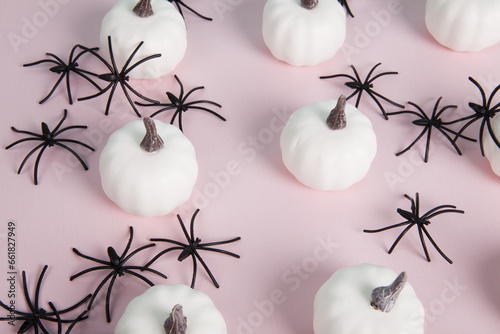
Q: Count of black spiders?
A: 13